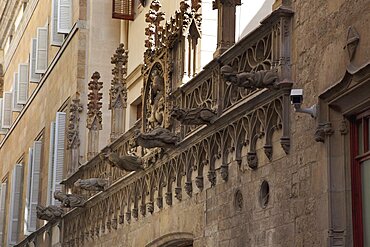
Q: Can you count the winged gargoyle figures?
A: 7